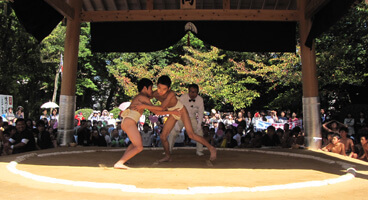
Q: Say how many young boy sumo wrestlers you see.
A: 2